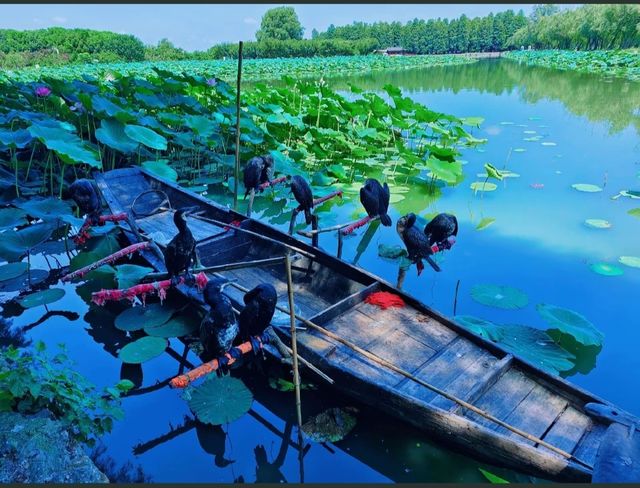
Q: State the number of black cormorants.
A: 9